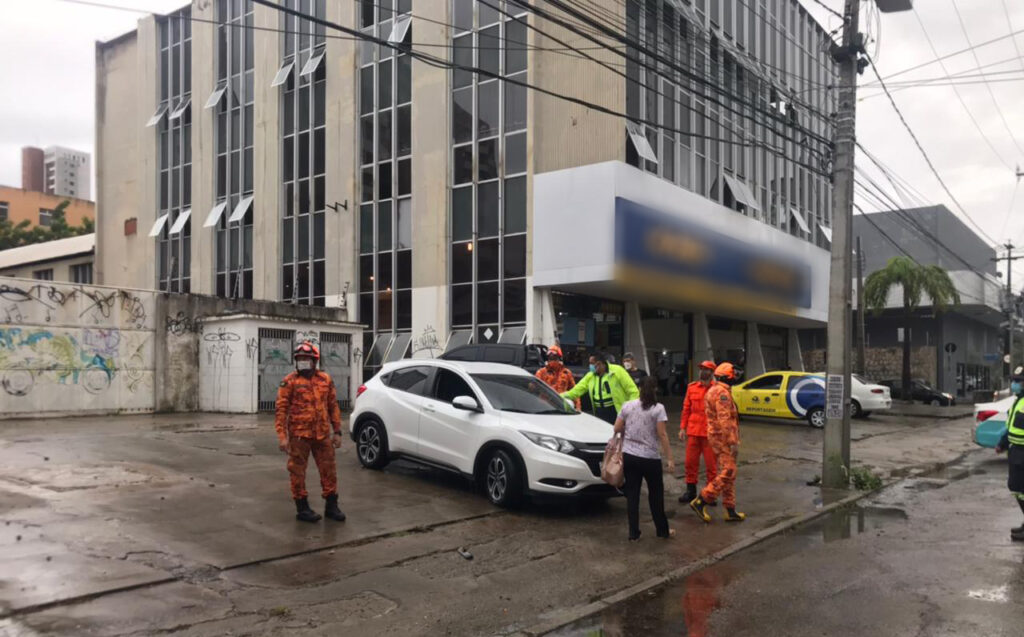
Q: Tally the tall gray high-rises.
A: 1